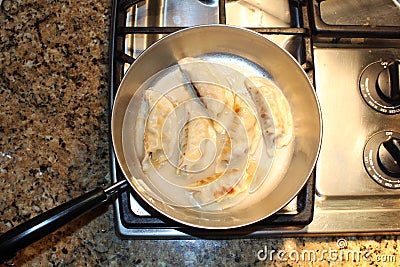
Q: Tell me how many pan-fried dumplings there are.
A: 6